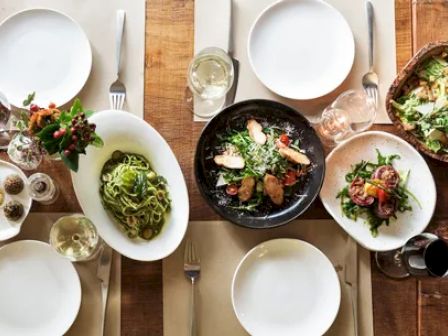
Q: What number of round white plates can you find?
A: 4